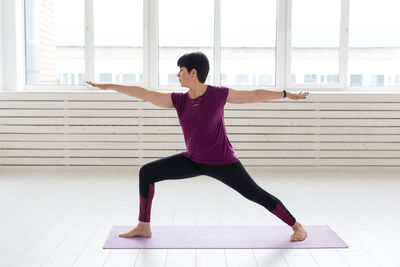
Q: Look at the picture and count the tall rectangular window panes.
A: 6